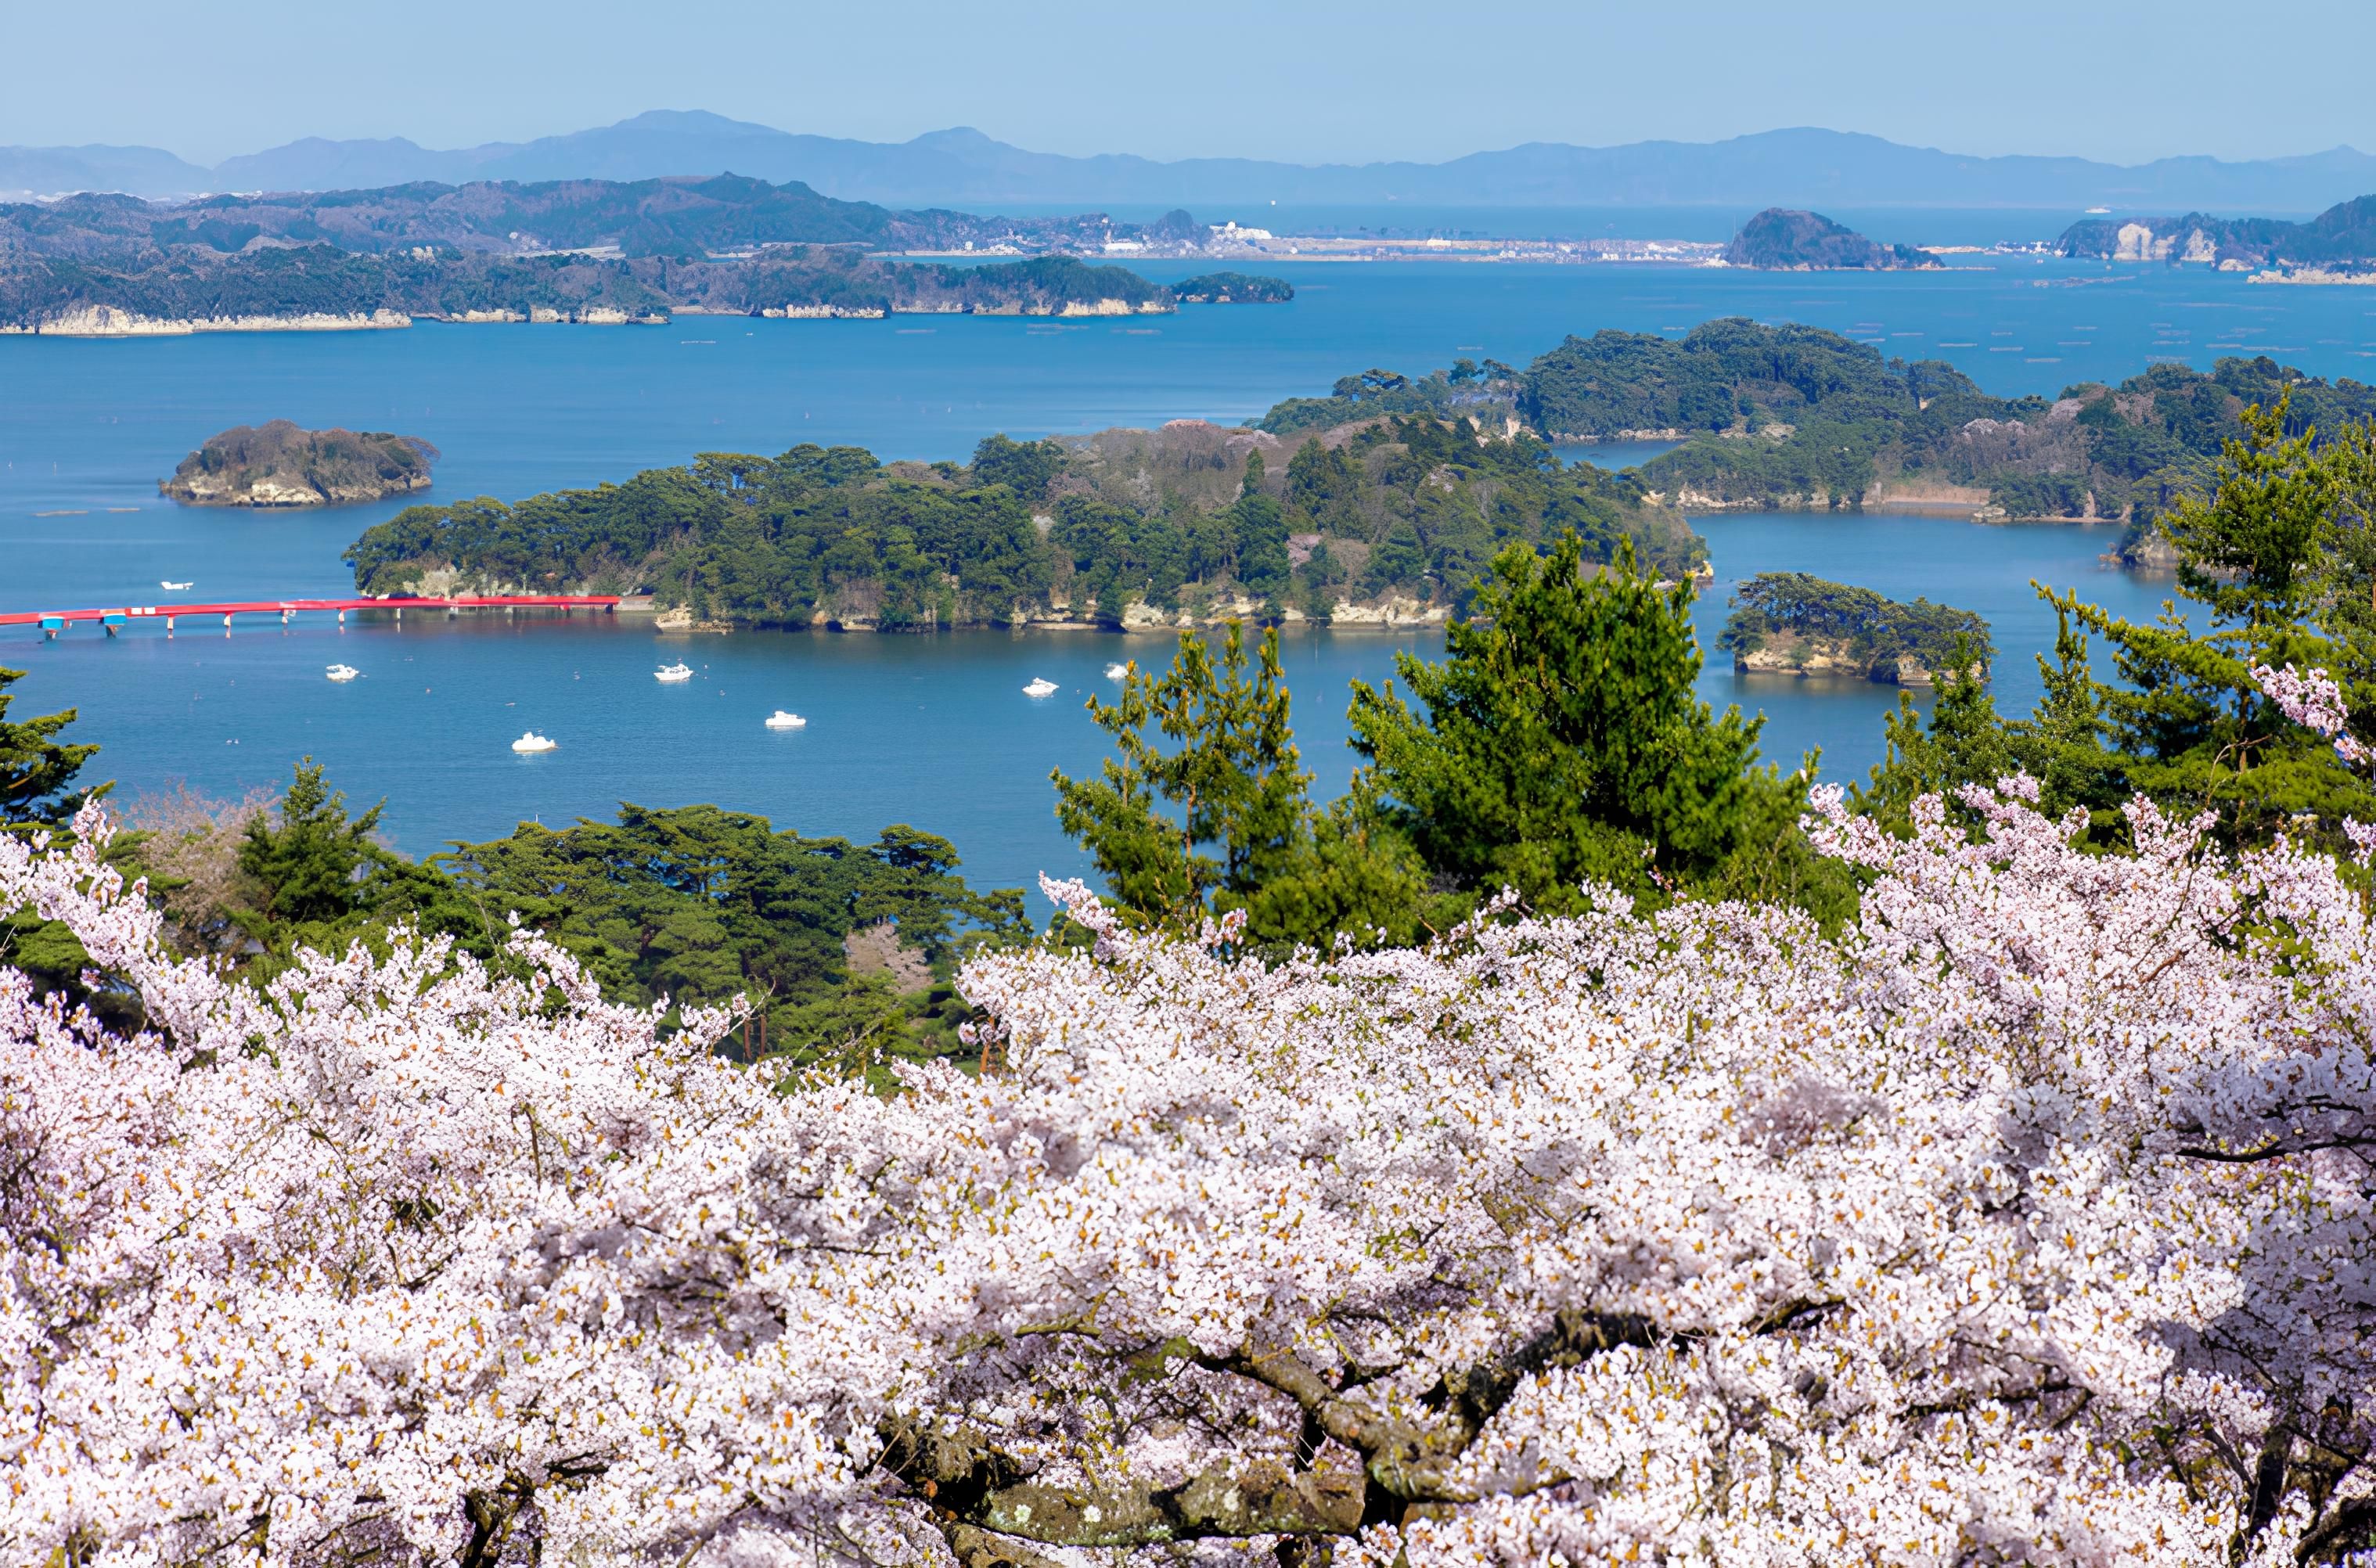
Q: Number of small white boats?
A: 7